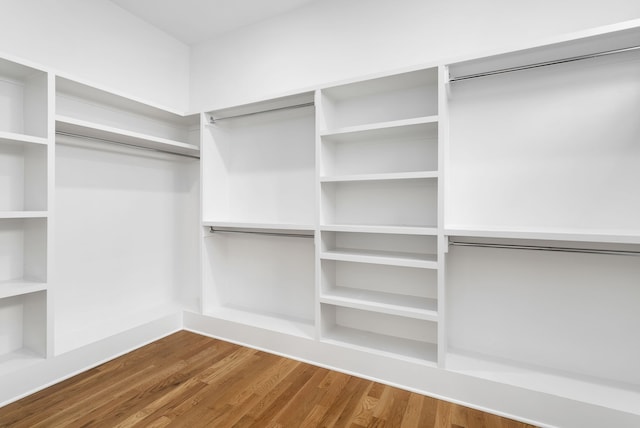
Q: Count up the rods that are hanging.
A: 5